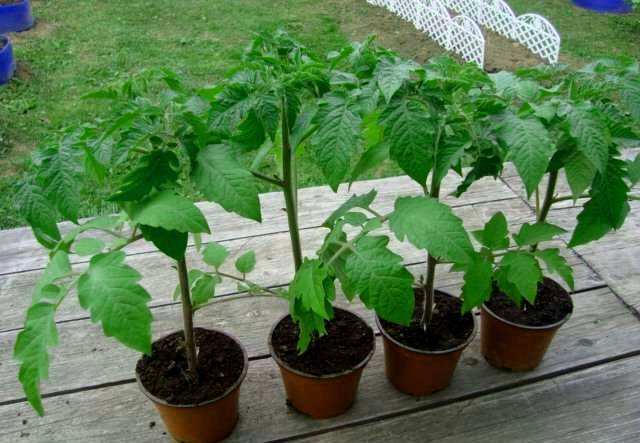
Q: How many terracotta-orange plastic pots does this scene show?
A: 4